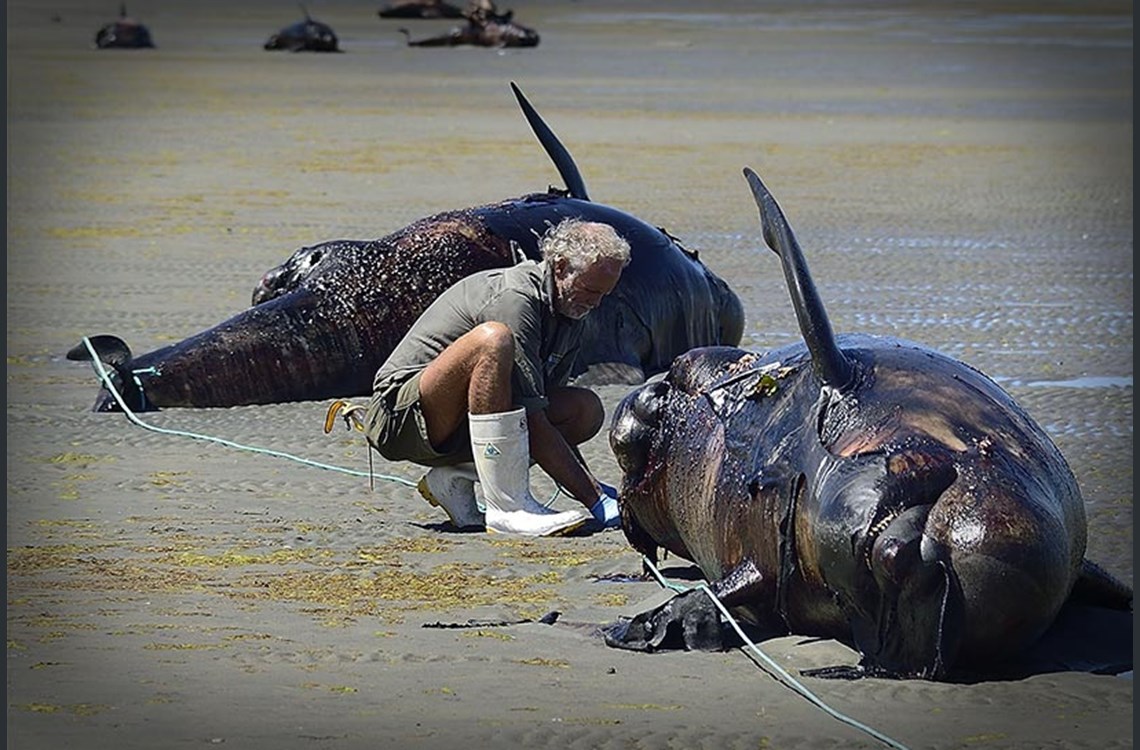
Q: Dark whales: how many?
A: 6